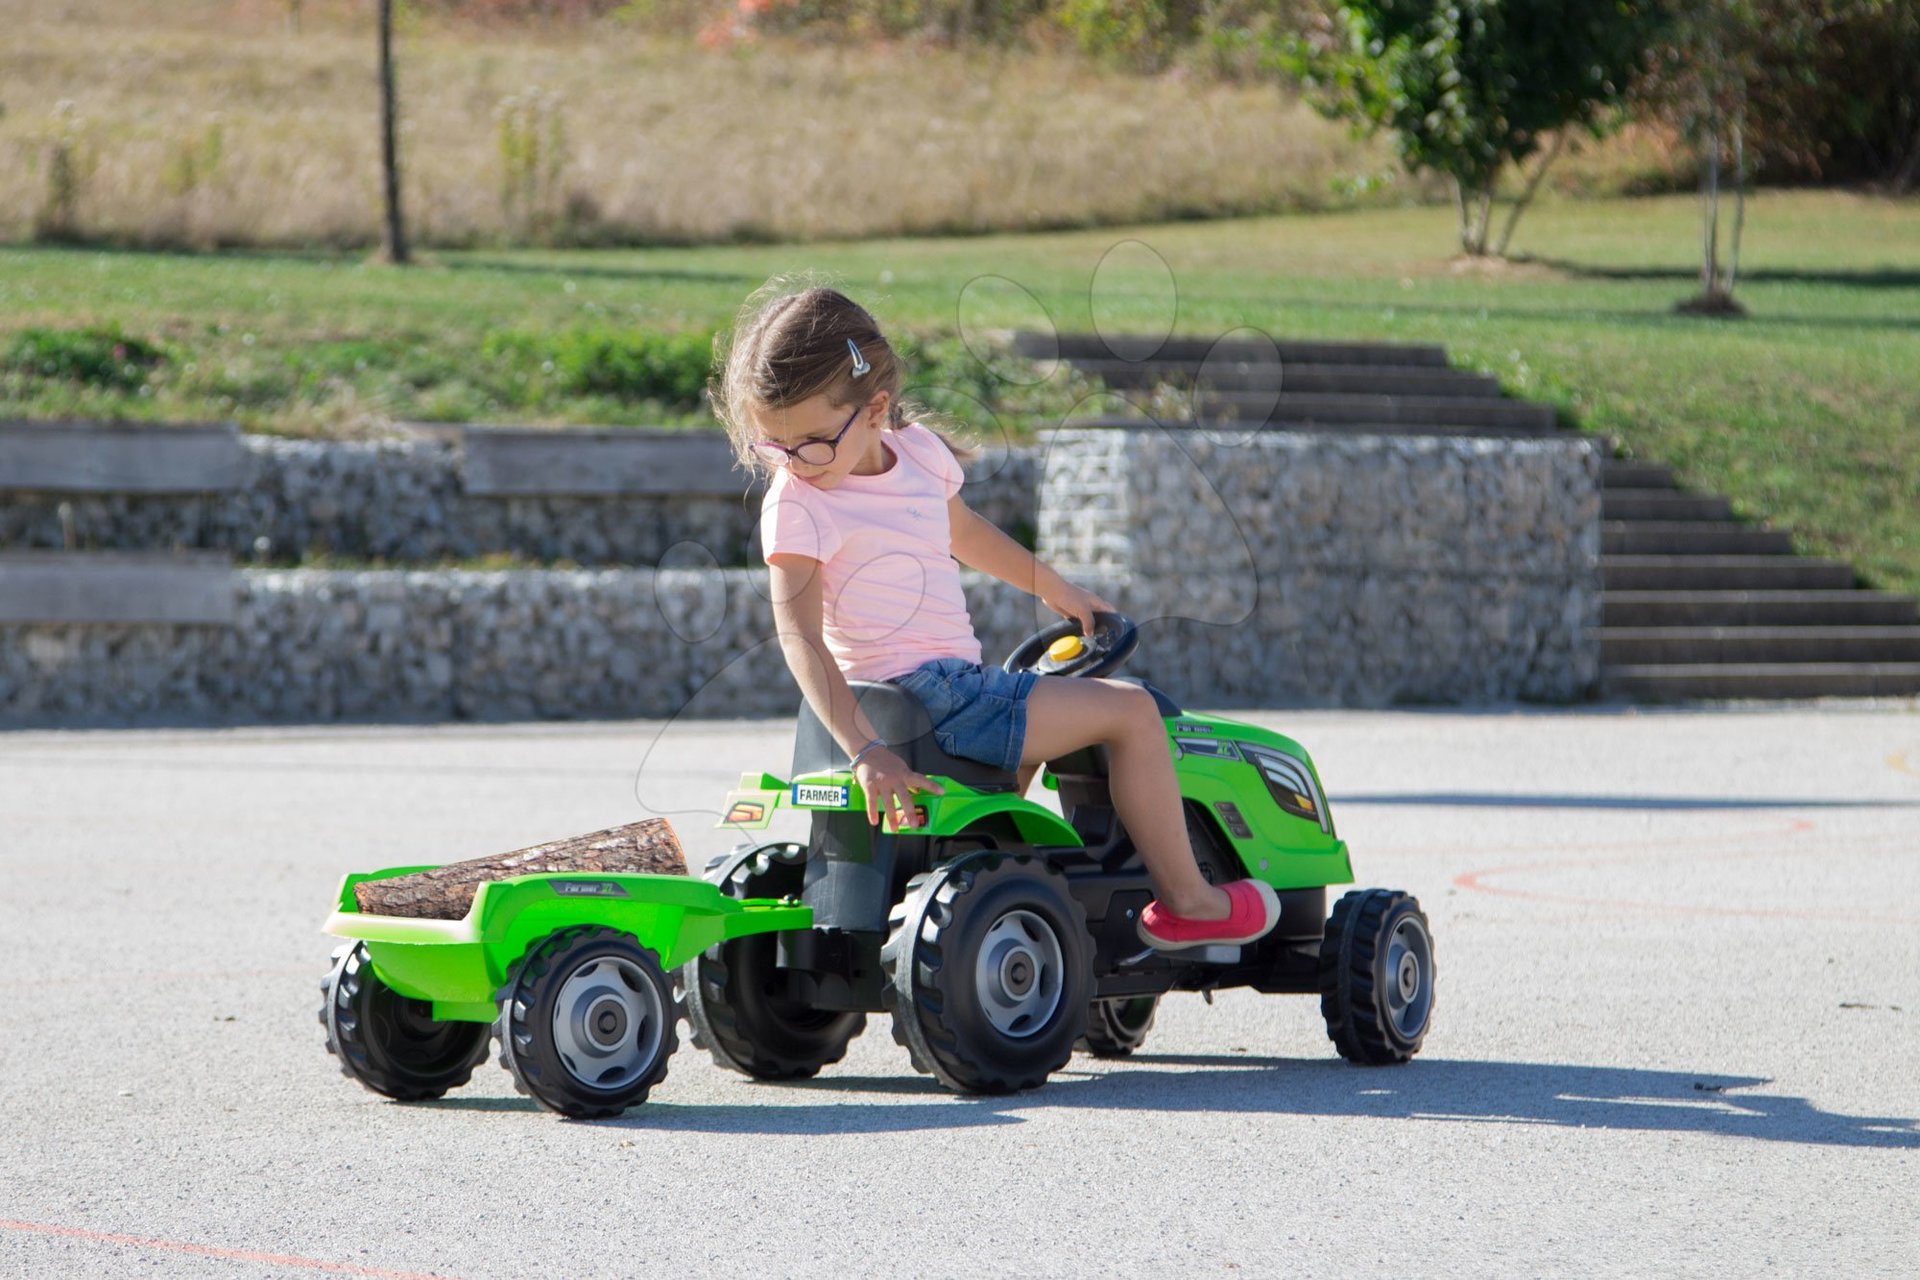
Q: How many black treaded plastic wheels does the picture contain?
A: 6